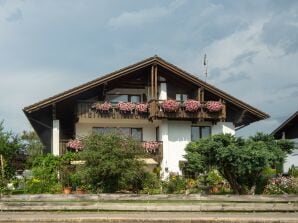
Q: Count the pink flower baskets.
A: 8